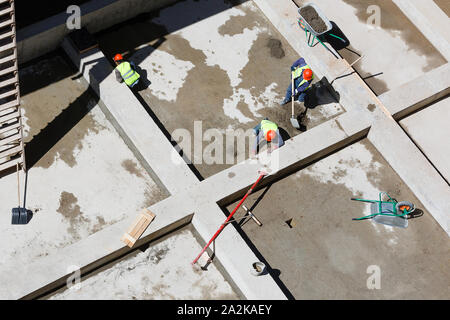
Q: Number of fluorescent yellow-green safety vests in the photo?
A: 3